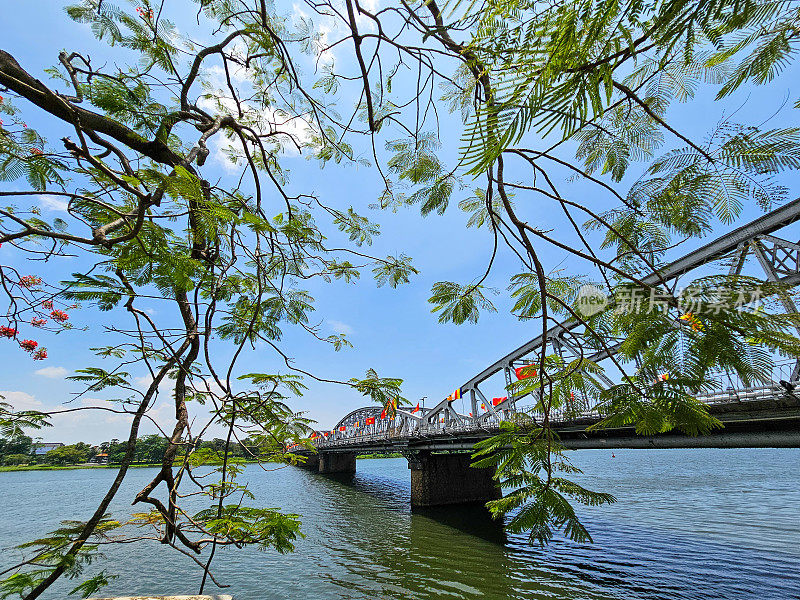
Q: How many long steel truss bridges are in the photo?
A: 1